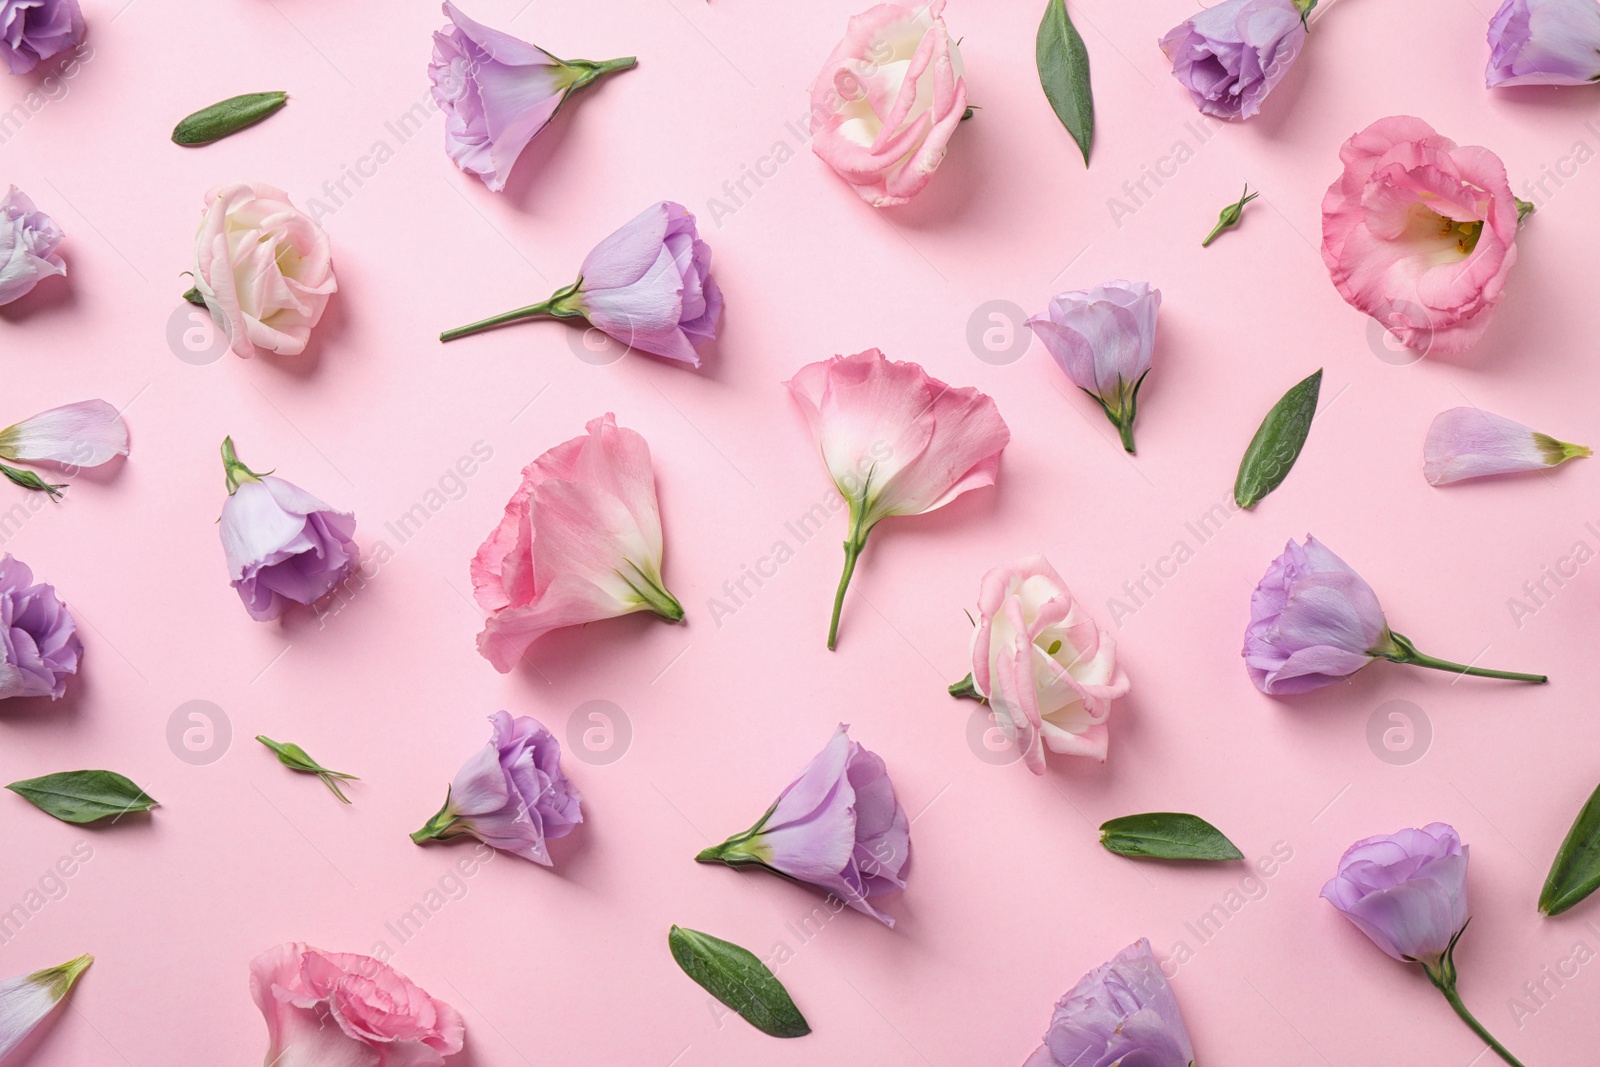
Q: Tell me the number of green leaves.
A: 7